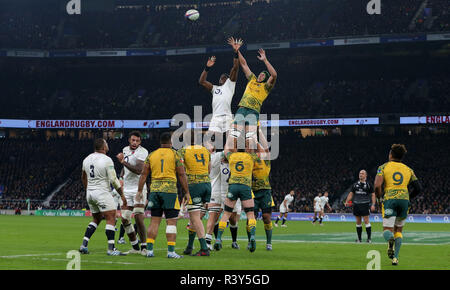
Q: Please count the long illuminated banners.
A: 3